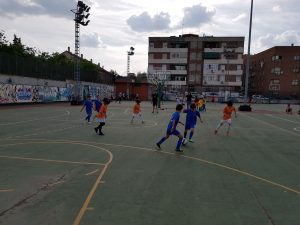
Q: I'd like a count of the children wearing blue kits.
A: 4